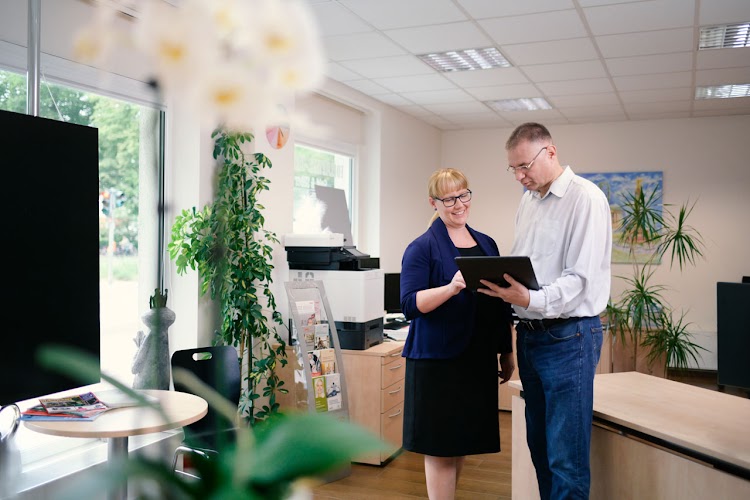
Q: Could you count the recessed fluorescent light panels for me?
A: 4